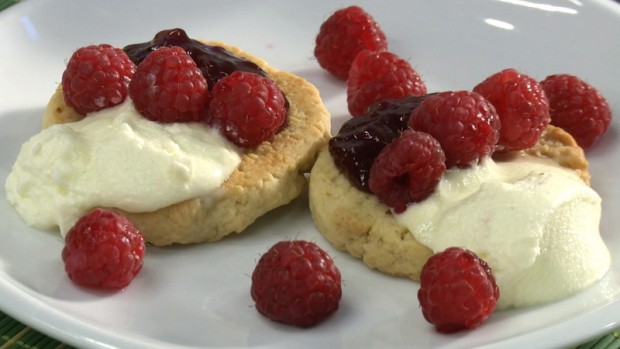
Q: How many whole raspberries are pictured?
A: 12